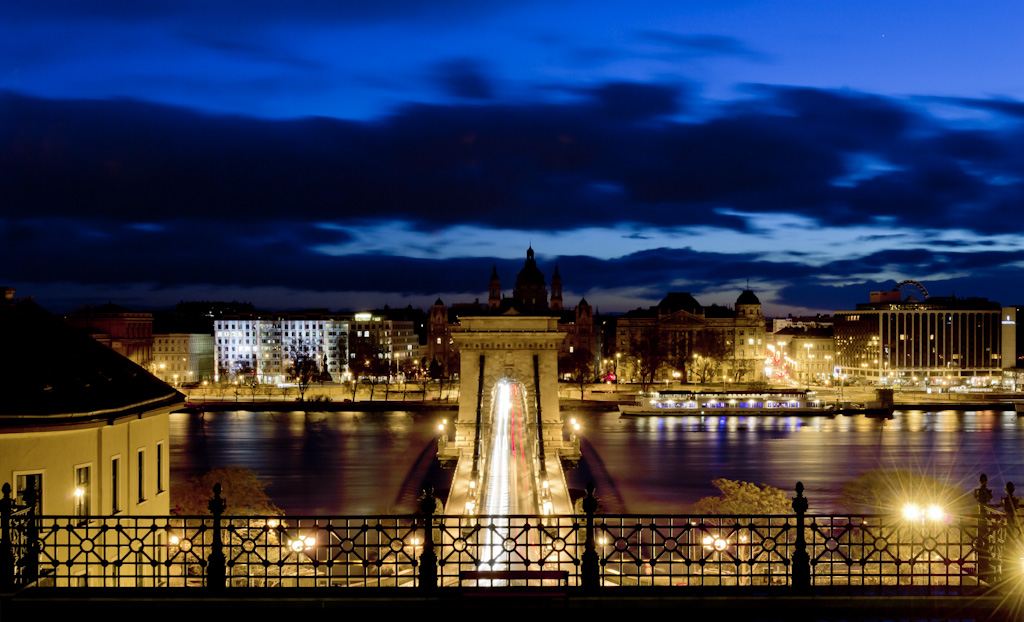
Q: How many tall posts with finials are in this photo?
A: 8